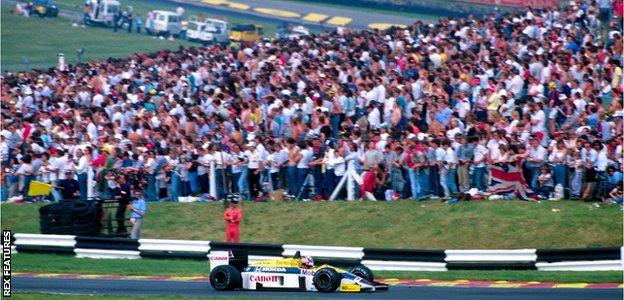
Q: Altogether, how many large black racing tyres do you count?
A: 3